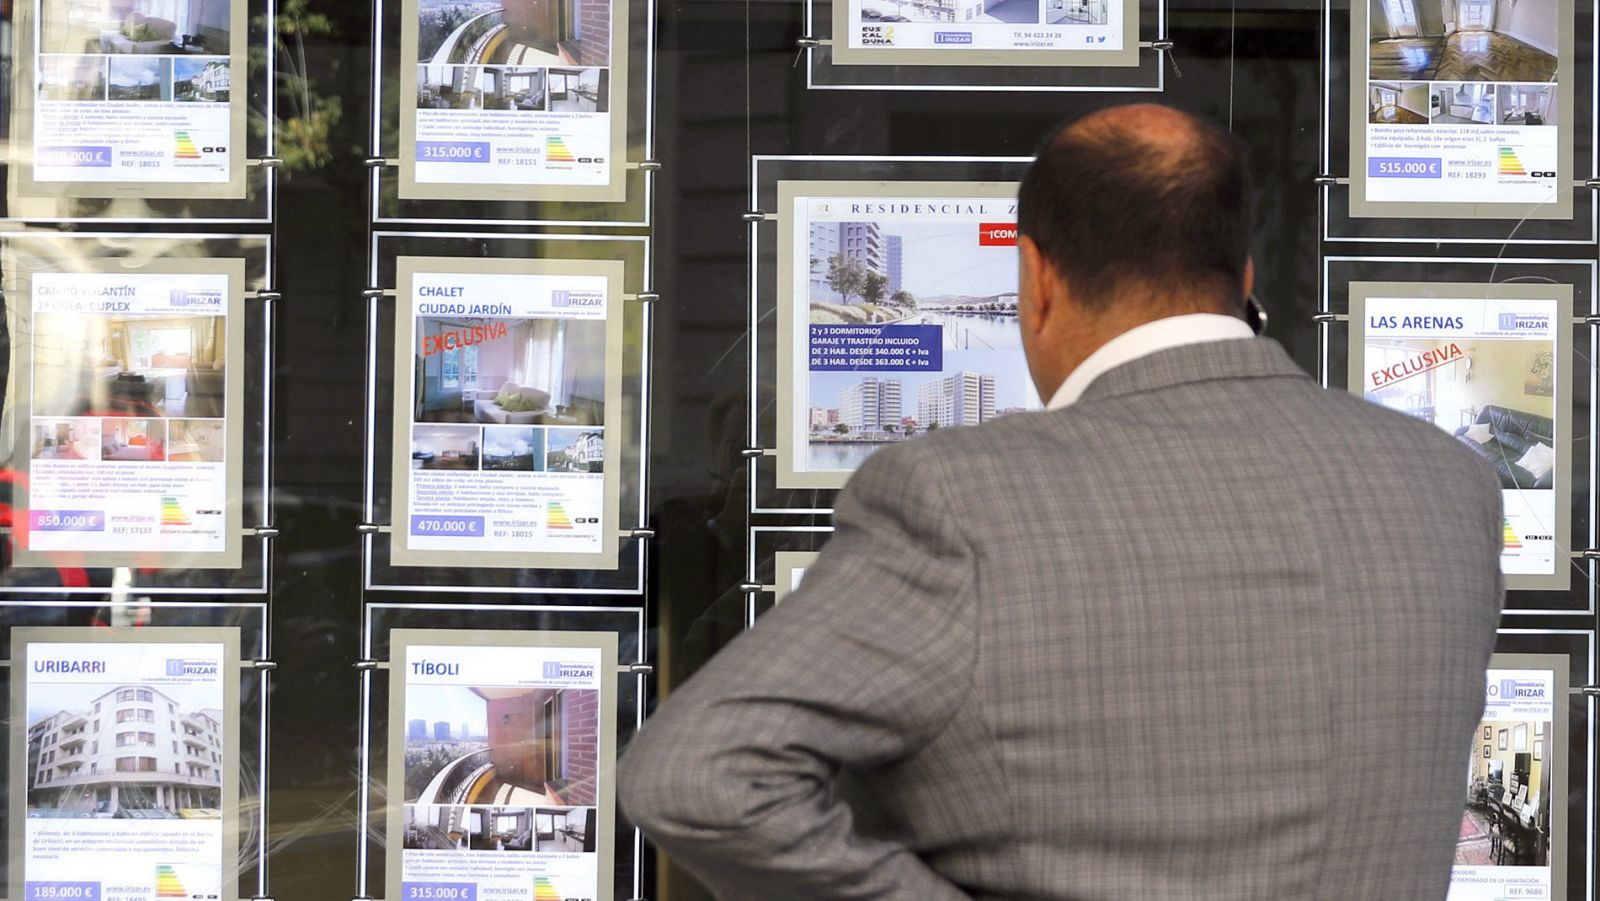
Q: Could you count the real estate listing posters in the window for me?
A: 12